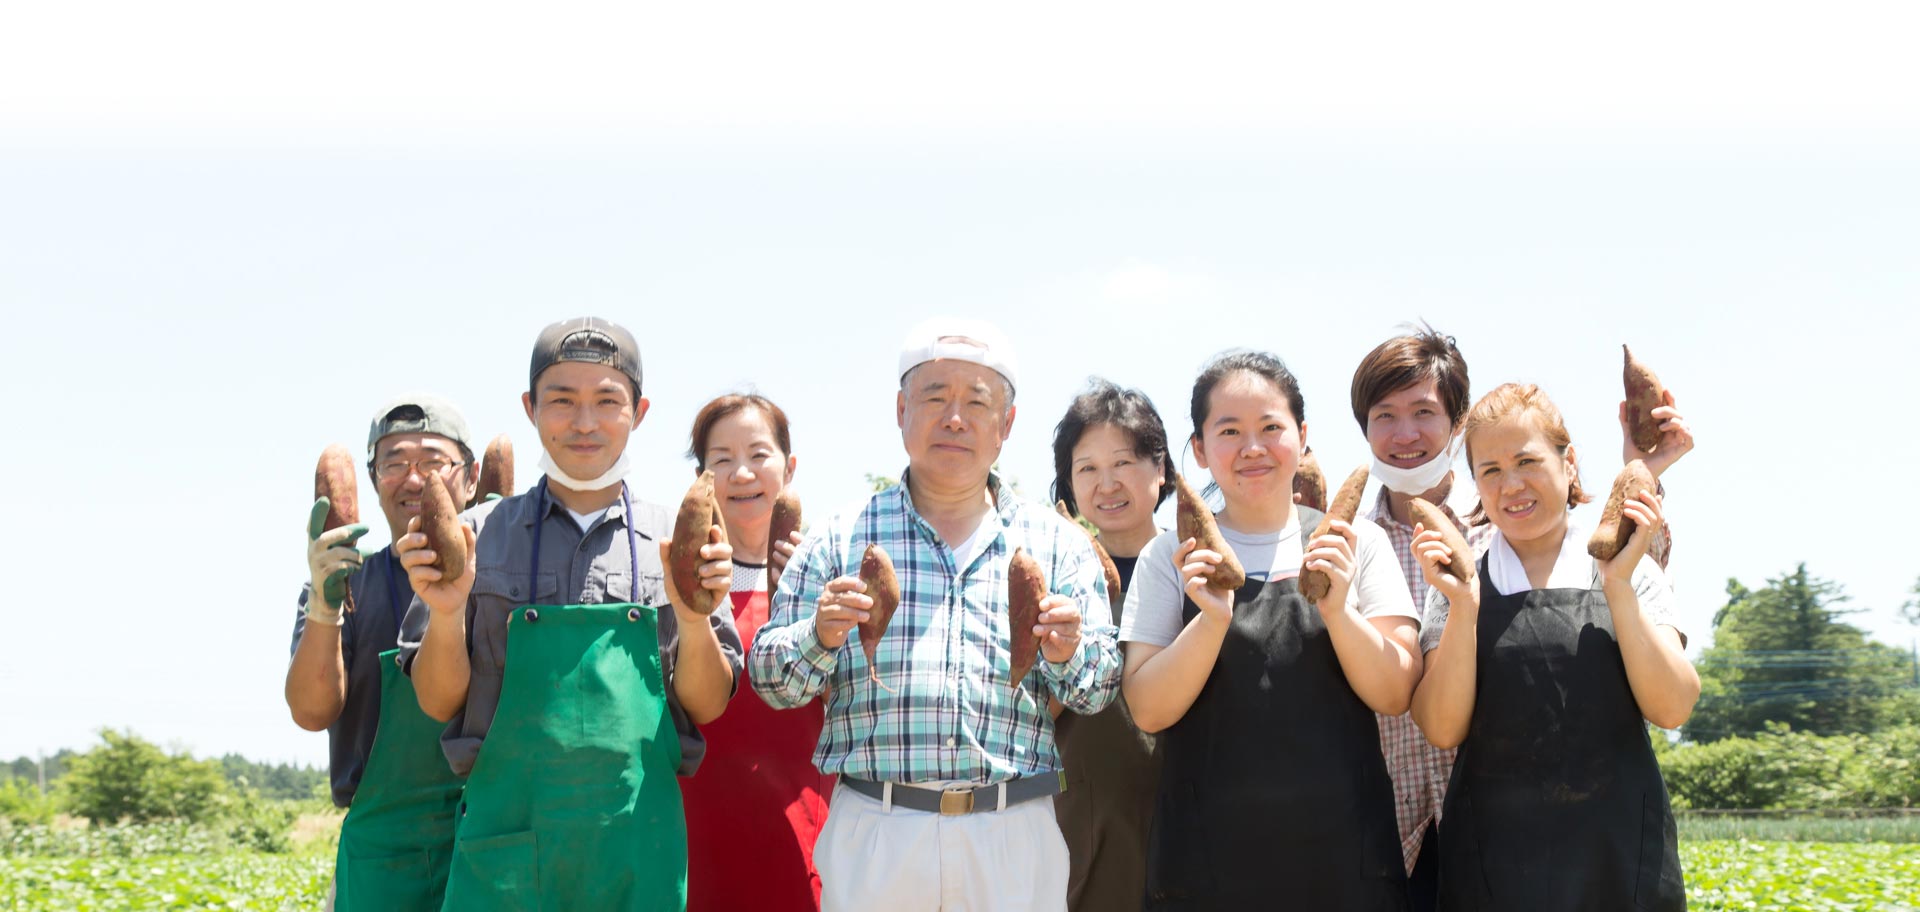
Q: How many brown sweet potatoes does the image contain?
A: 15